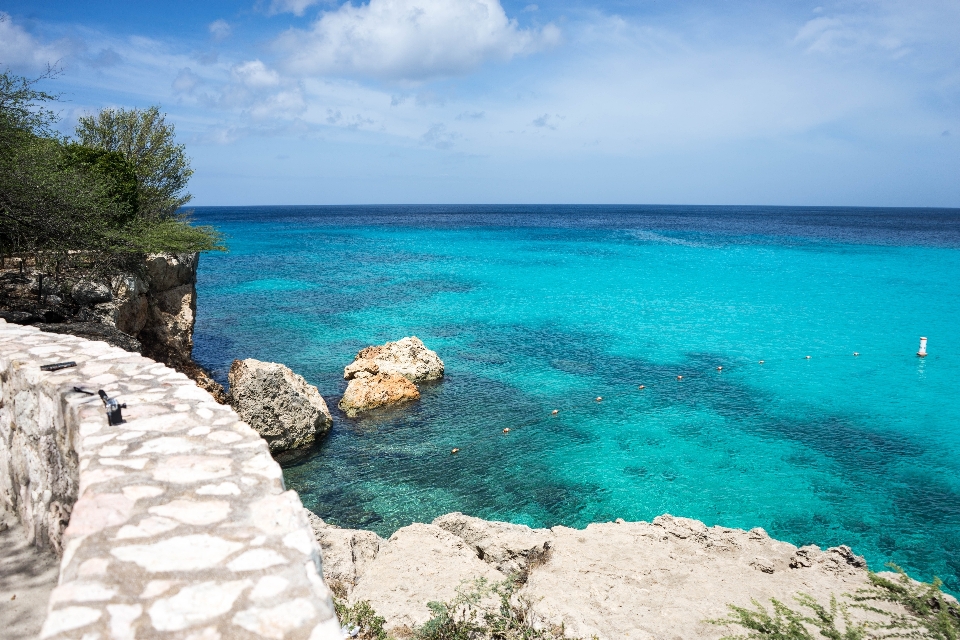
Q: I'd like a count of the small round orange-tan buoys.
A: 10